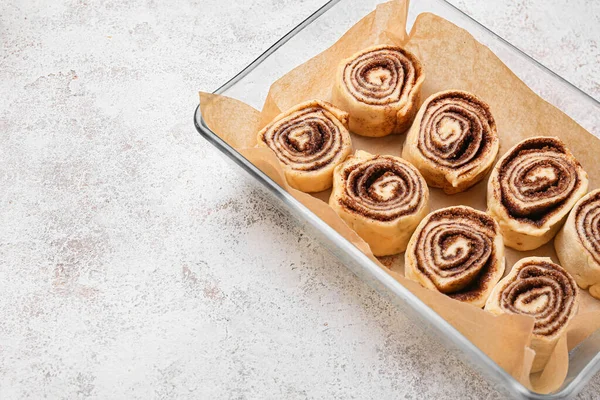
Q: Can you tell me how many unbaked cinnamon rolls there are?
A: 8